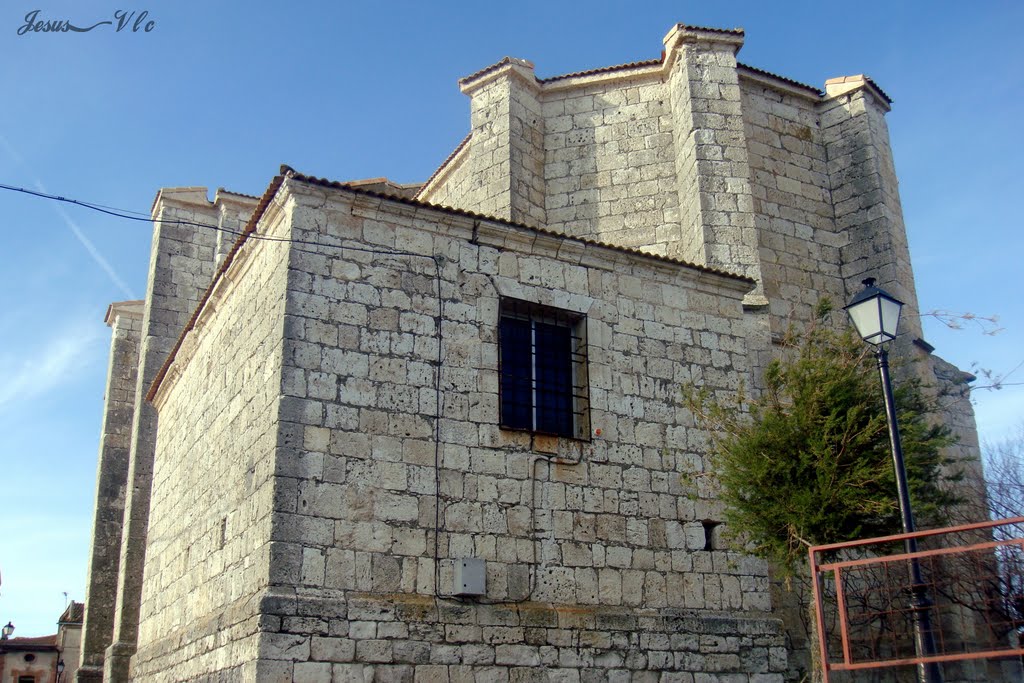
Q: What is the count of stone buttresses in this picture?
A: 5